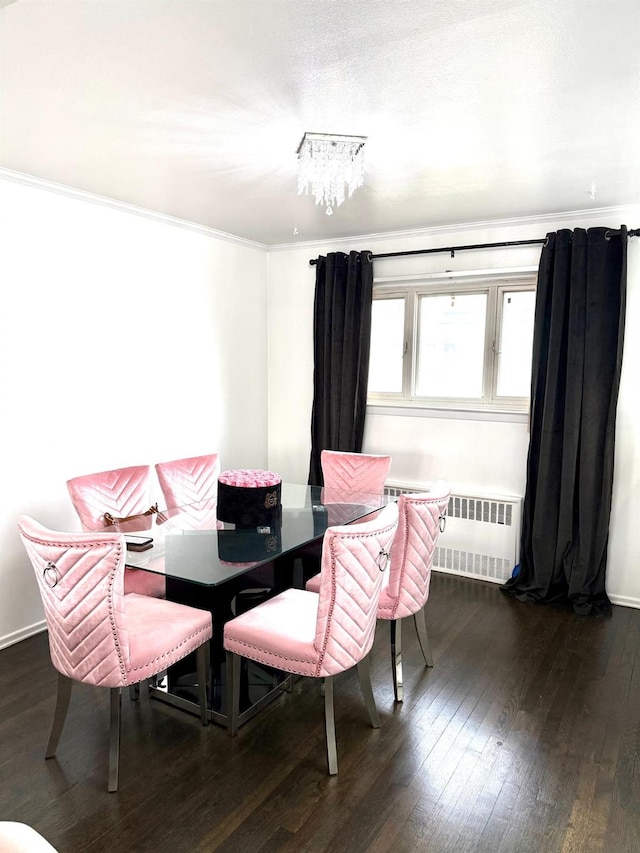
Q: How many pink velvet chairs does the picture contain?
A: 6